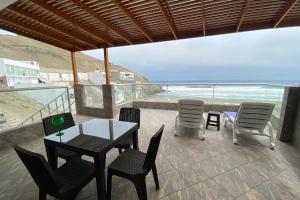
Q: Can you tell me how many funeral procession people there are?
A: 0